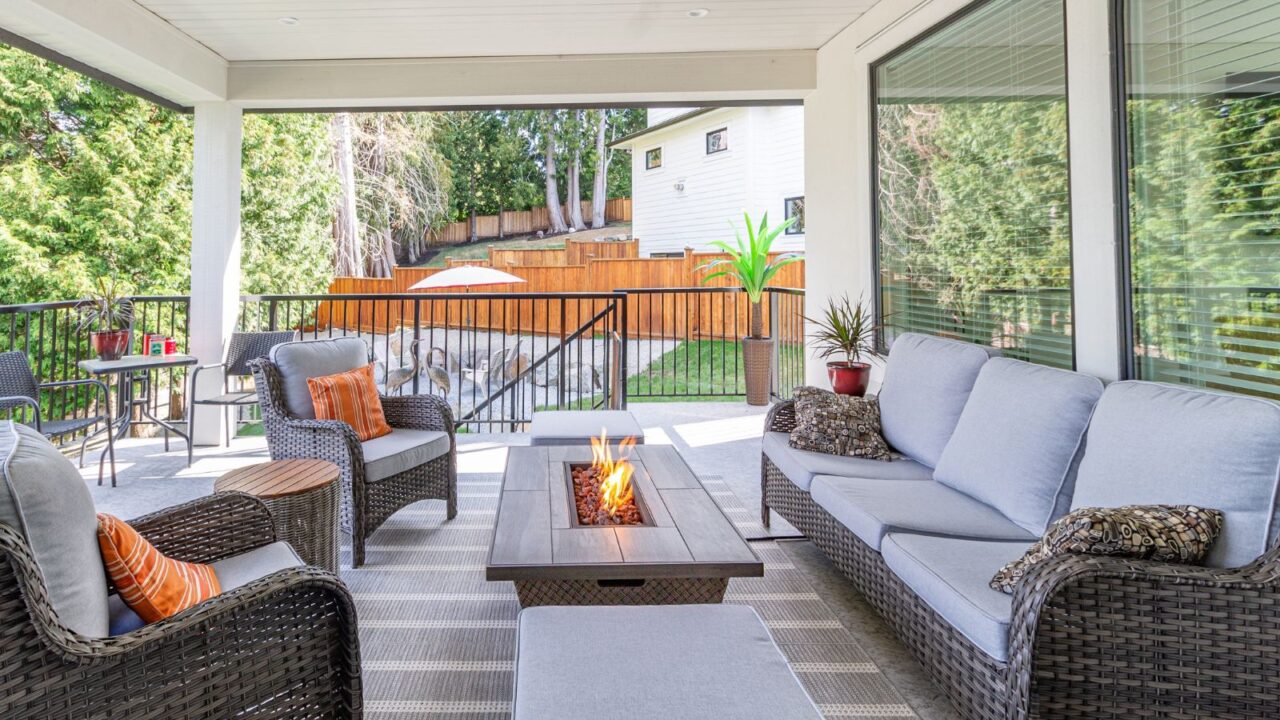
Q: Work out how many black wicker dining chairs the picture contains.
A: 2